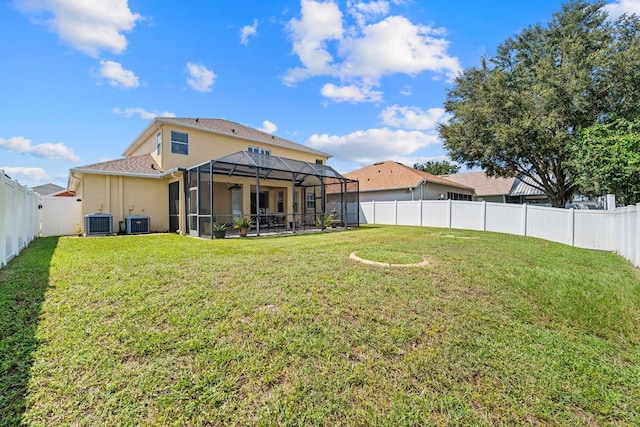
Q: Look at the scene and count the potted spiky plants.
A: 2